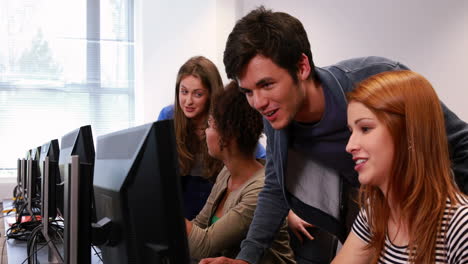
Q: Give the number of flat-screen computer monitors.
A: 5